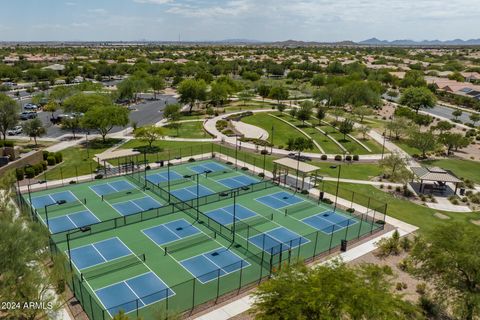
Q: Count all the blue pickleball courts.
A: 8